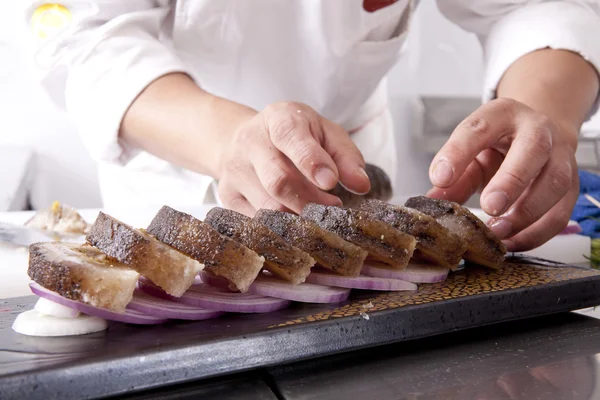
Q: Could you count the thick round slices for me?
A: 8